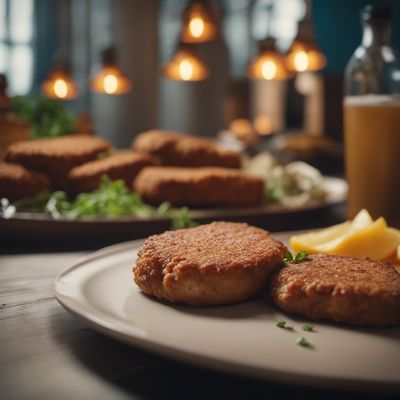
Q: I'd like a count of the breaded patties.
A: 7